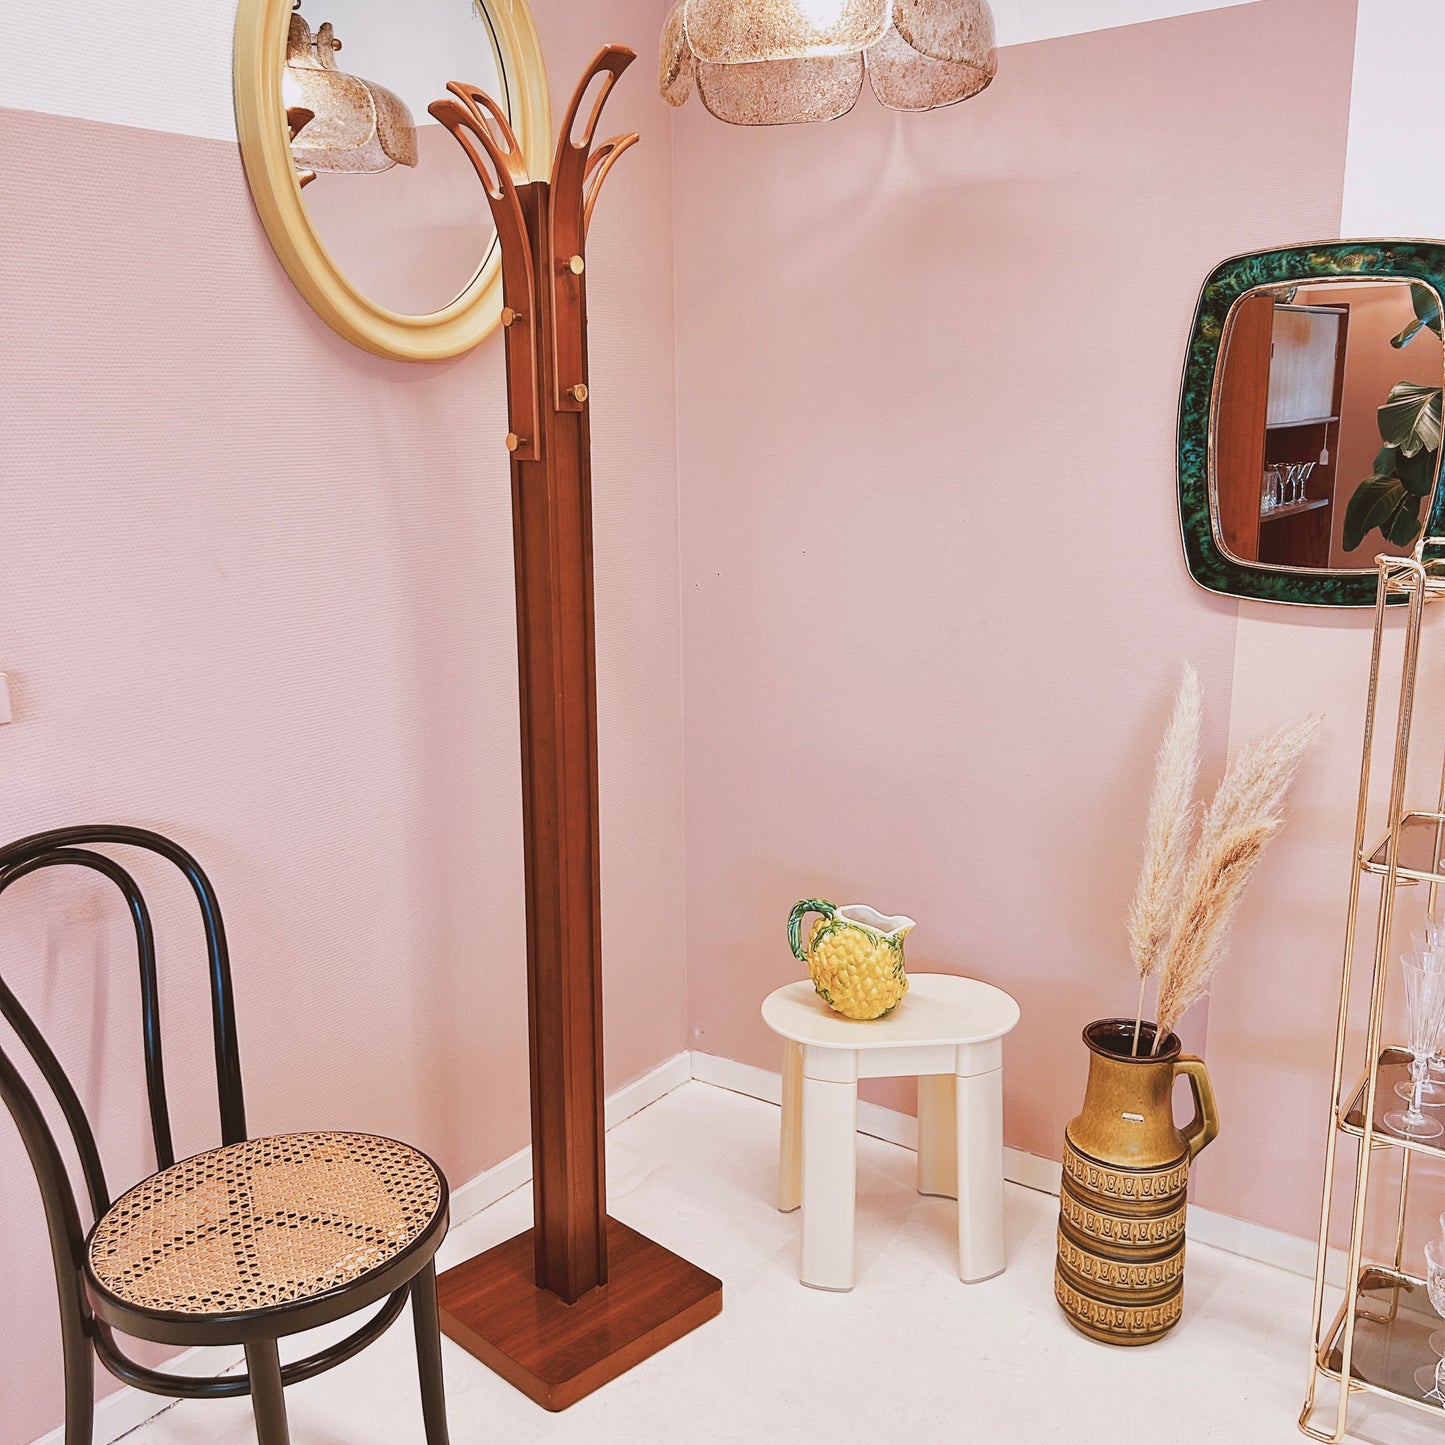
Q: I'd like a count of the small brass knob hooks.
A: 4